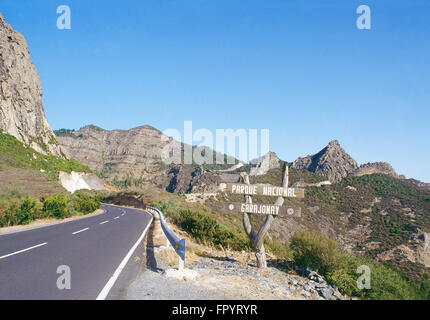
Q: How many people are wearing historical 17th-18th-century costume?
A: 0